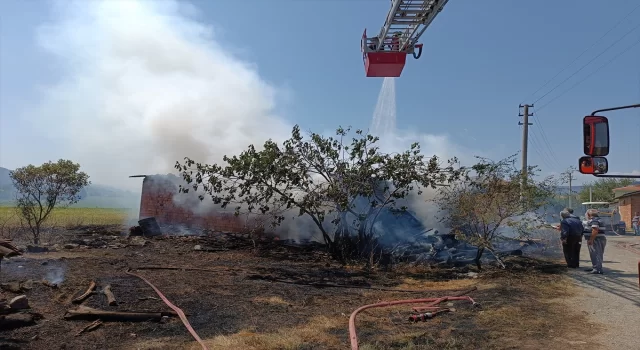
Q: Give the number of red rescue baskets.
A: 1